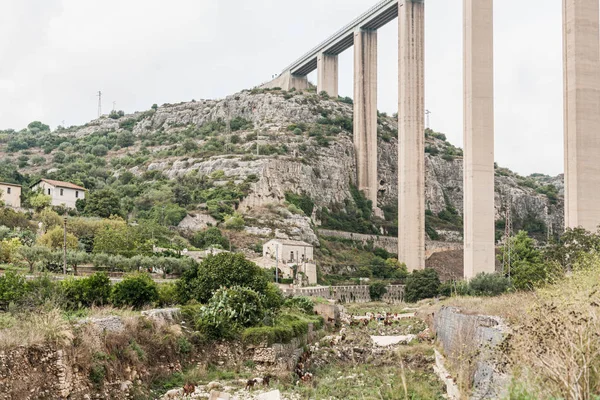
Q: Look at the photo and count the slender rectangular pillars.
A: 5